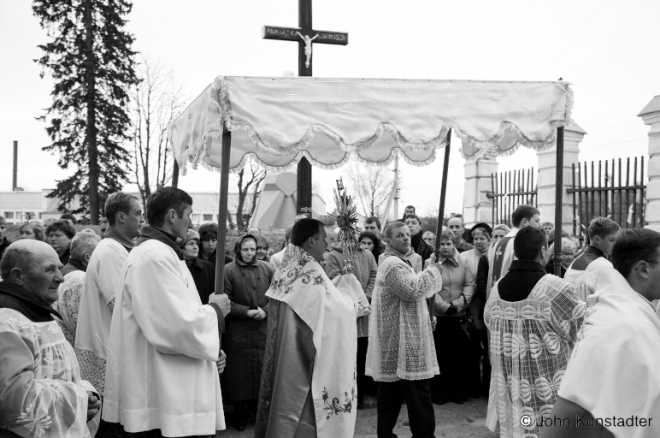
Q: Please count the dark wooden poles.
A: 4